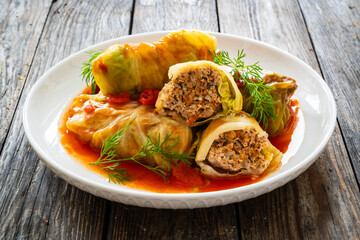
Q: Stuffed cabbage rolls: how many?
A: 5